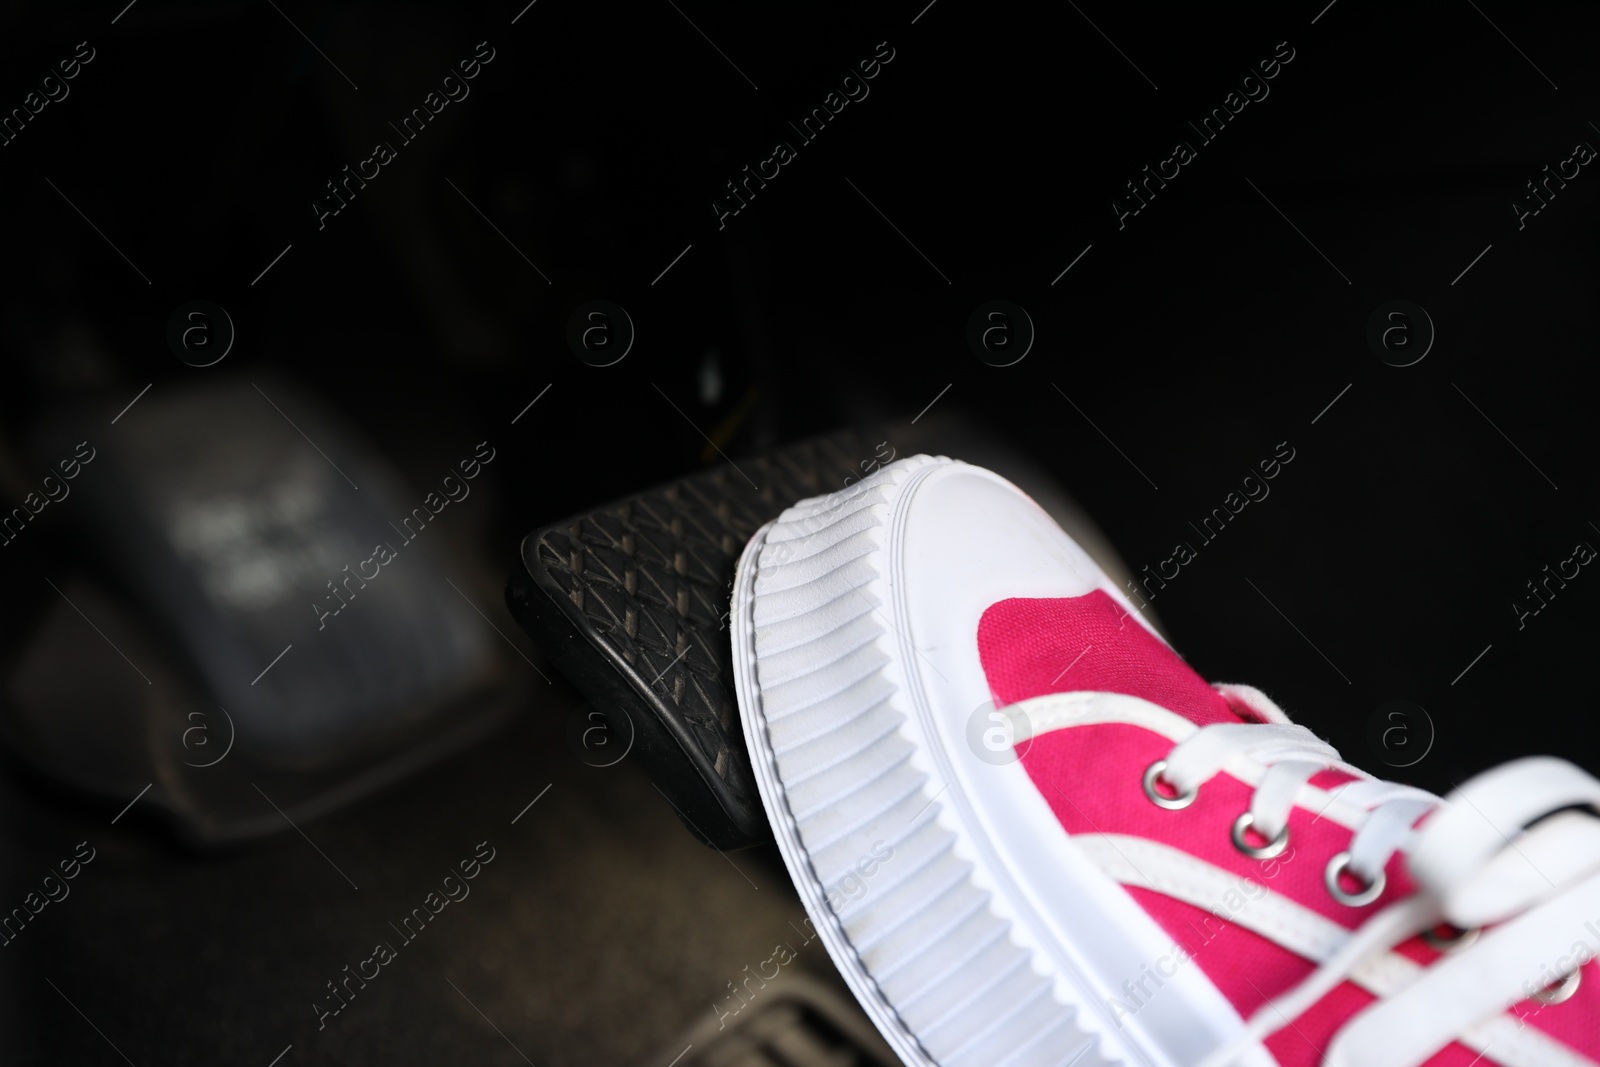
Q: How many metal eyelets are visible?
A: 5